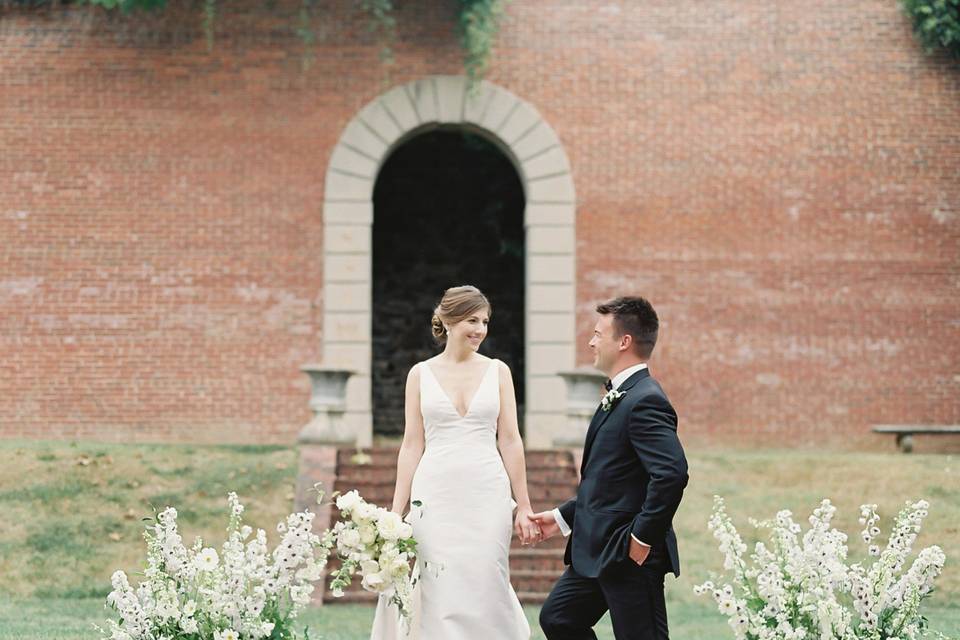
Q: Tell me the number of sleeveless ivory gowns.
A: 1